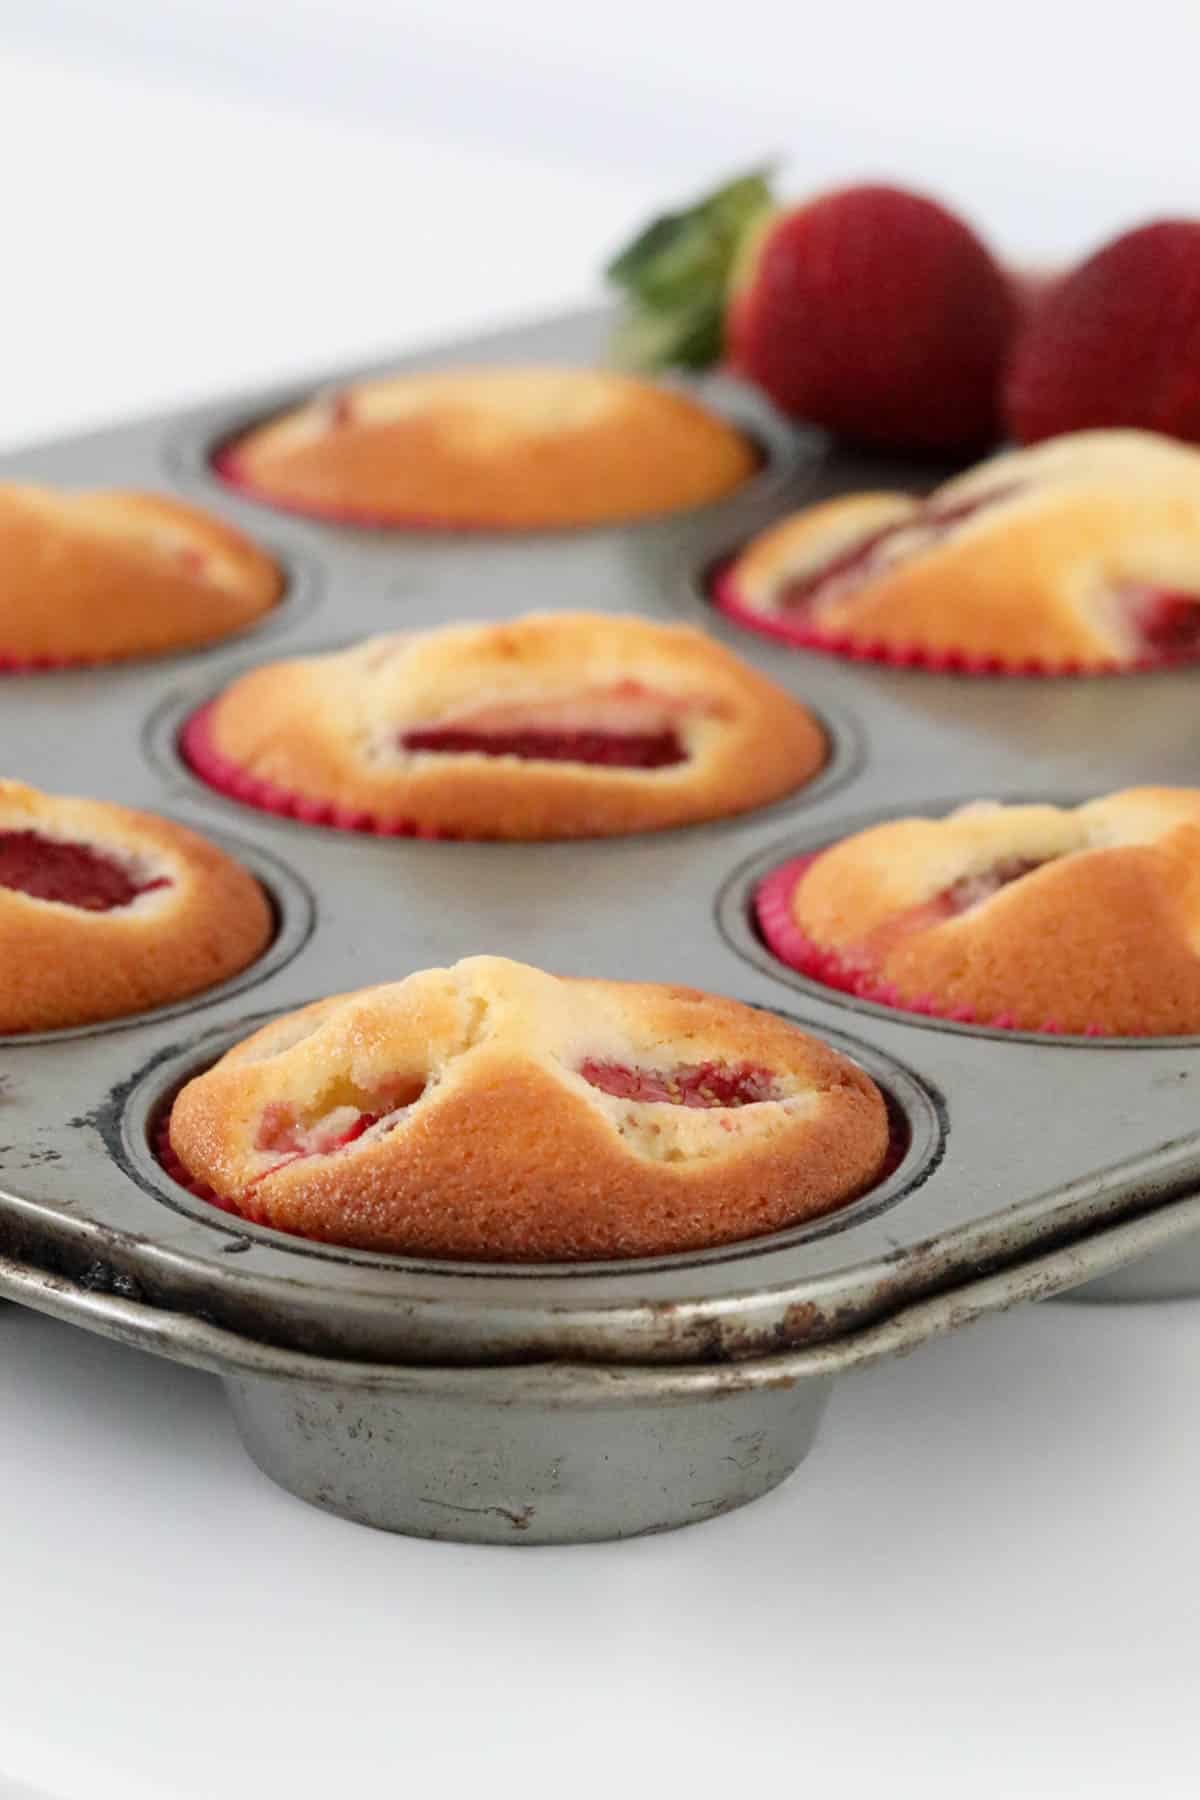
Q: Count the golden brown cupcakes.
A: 7